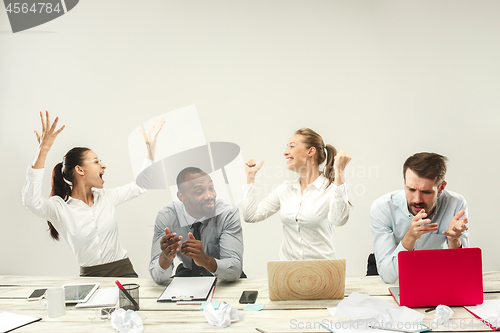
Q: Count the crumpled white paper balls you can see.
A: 3